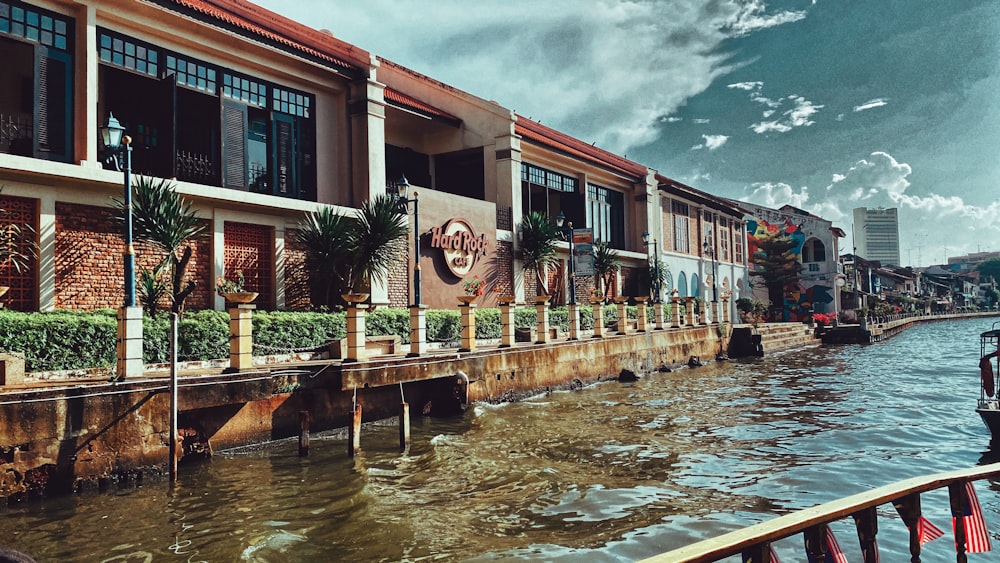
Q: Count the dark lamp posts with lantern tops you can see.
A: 5